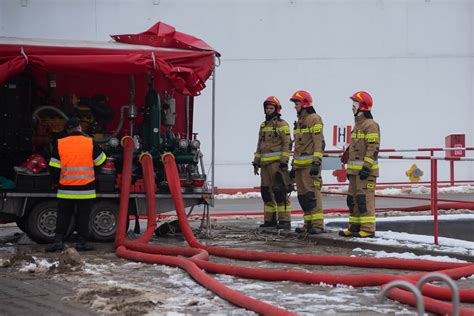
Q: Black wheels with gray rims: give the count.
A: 2